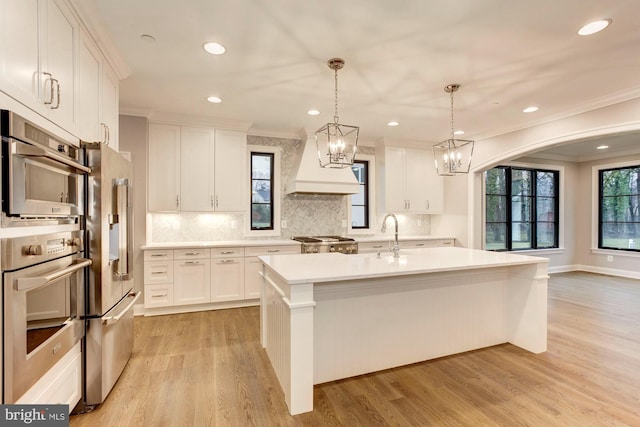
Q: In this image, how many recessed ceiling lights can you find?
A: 8